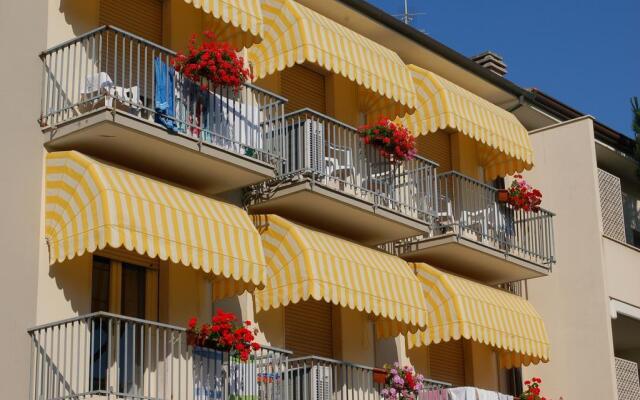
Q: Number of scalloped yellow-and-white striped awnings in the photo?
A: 6